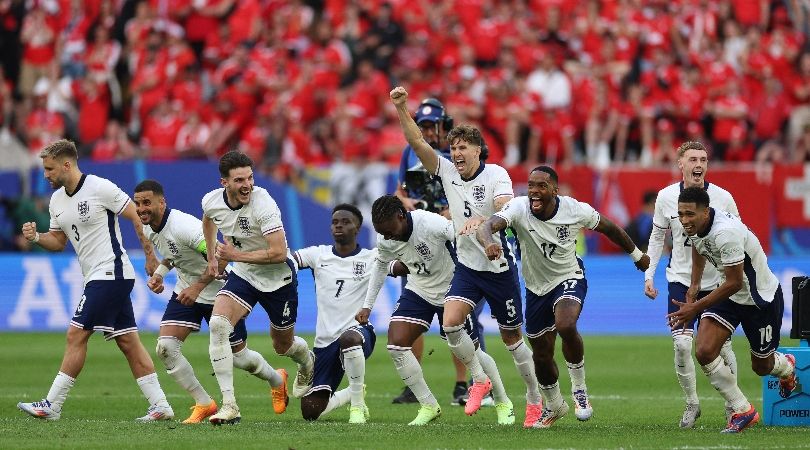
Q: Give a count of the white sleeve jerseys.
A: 9